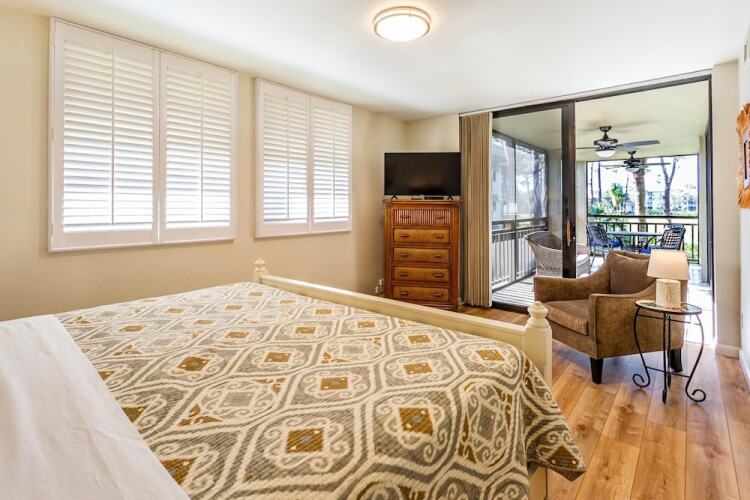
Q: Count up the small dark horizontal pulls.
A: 10